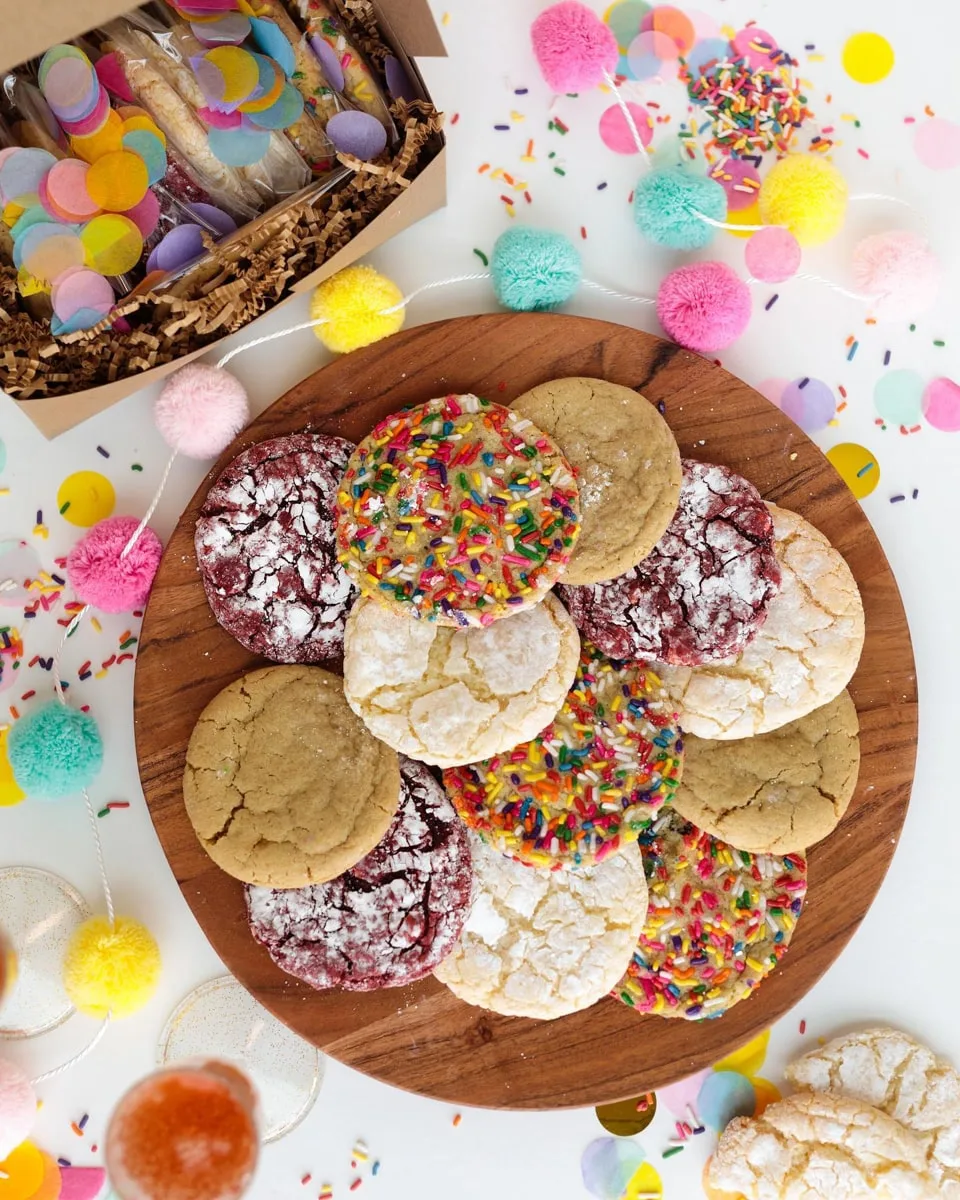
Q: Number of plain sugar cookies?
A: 3